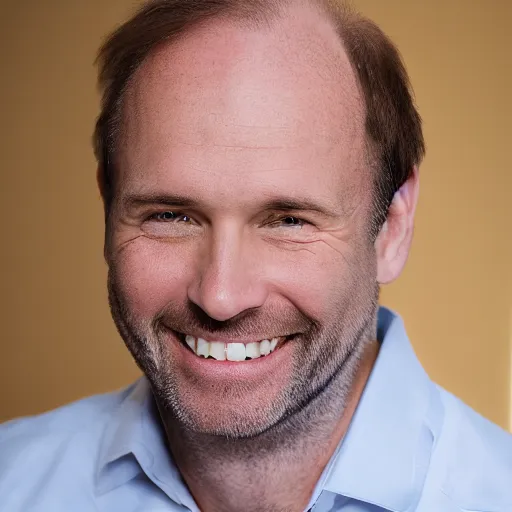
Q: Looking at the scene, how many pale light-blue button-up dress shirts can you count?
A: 1